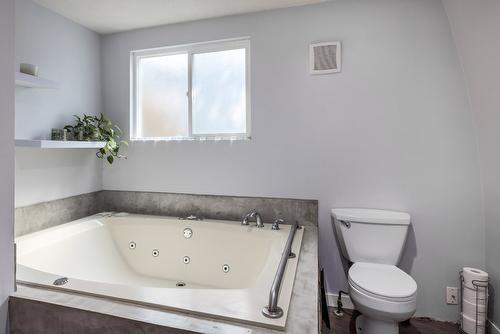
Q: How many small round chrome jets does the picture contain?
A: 4